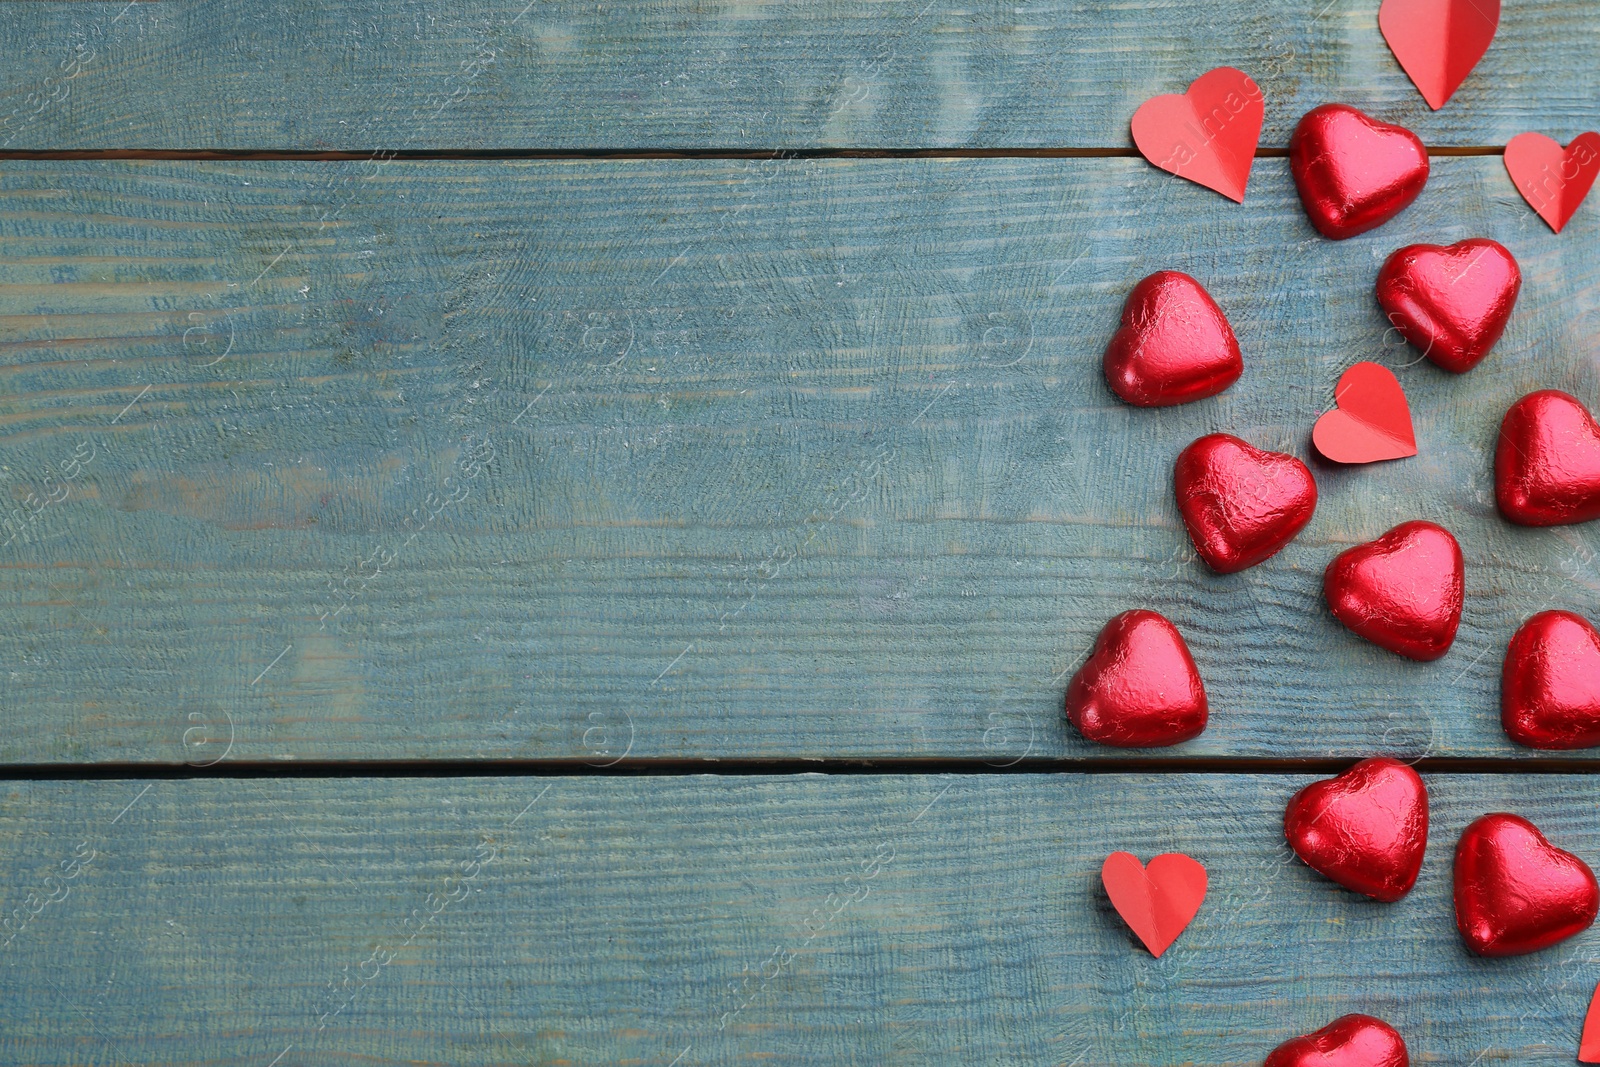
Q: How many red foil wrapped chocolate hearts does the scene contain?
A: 11